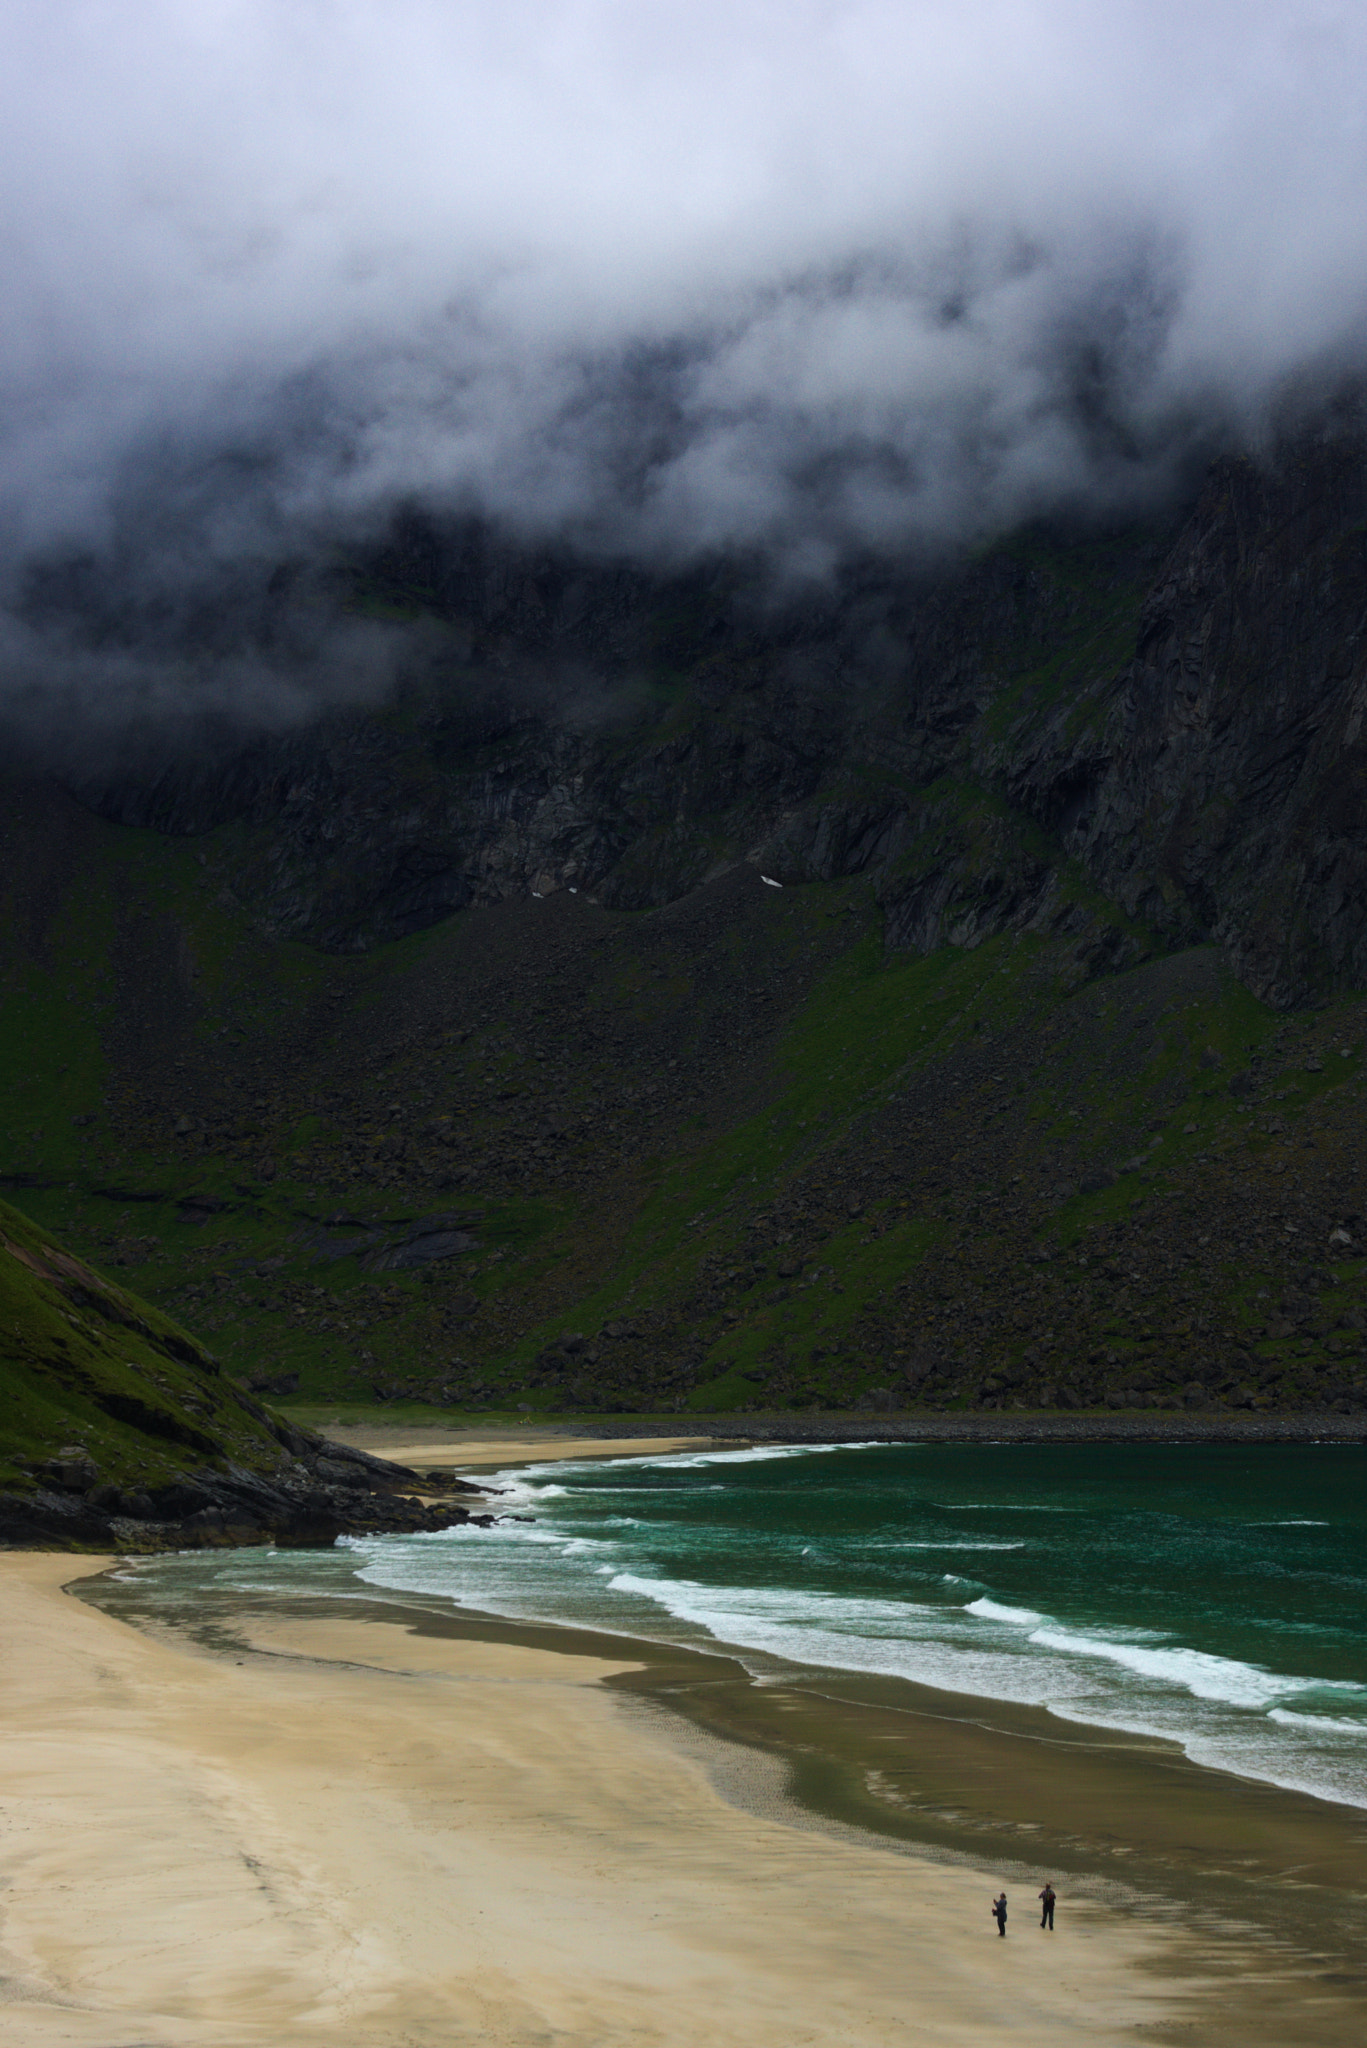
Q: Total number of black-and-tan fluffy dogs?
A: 0